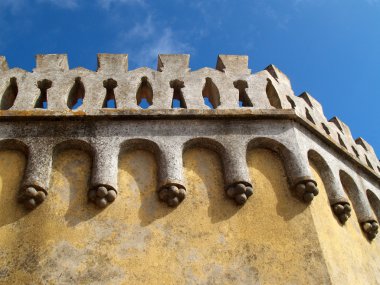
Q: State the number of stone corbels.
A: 7